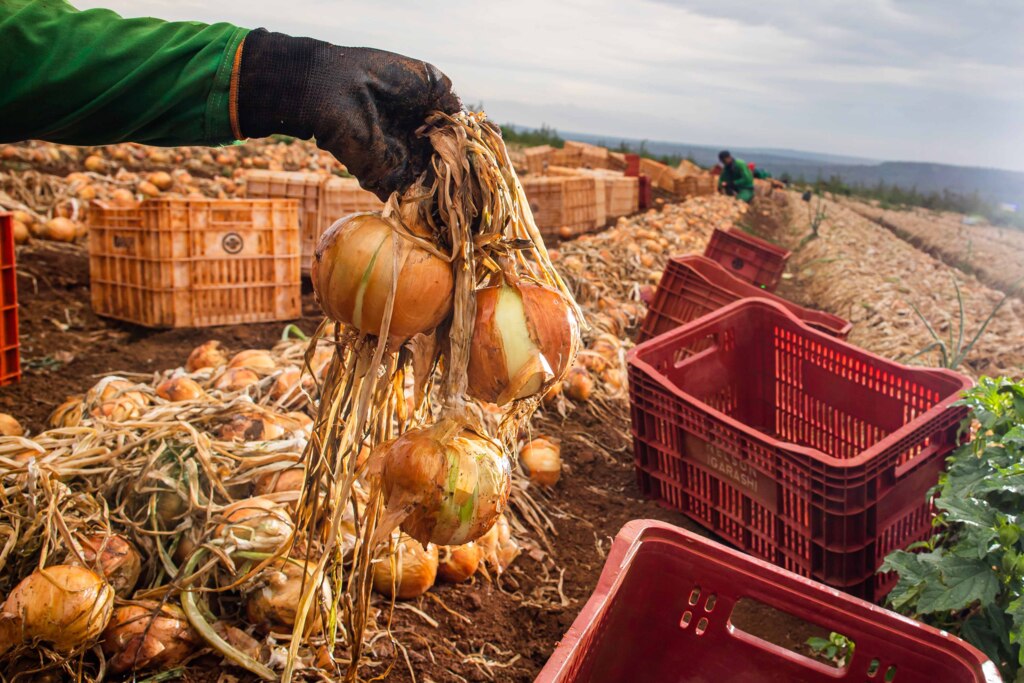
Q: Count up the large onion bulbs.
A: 3